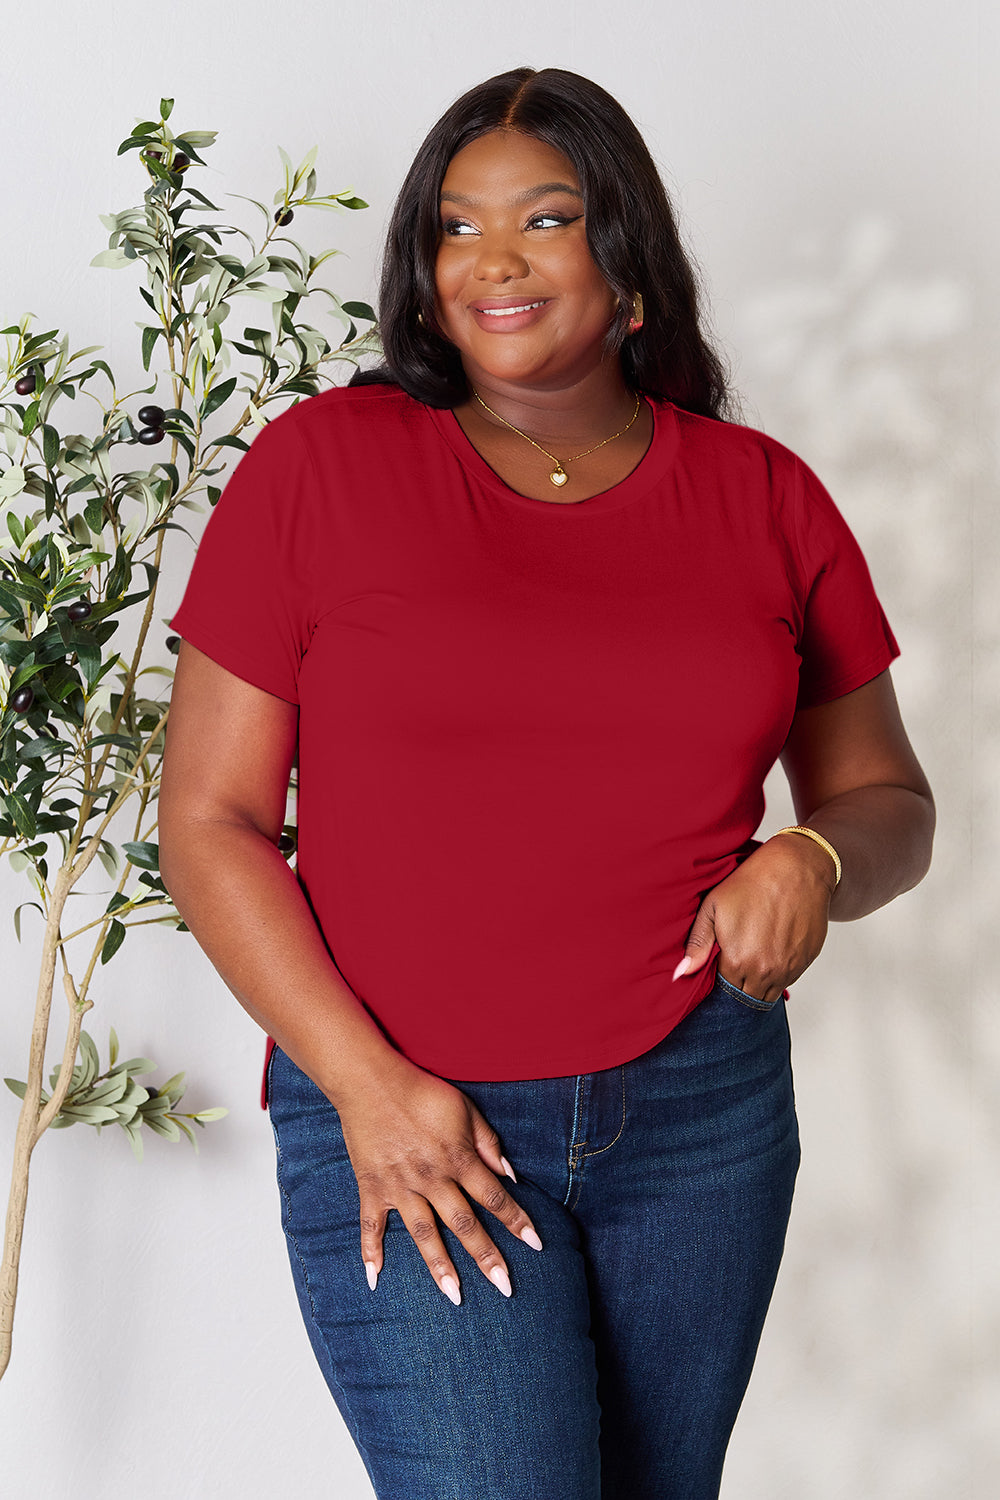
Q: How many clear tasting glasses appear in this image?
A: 0